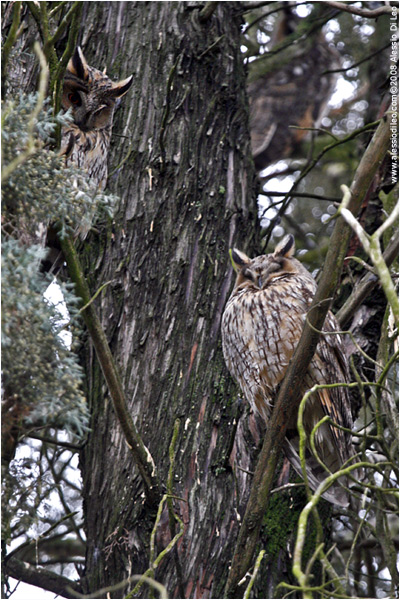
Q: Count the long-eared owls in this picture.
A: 2